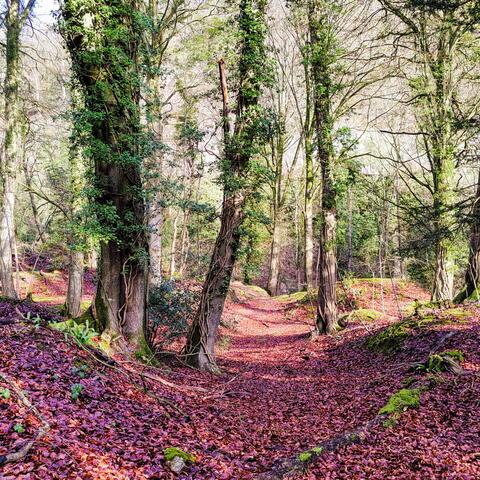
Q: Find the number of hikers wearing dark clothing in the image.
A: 0